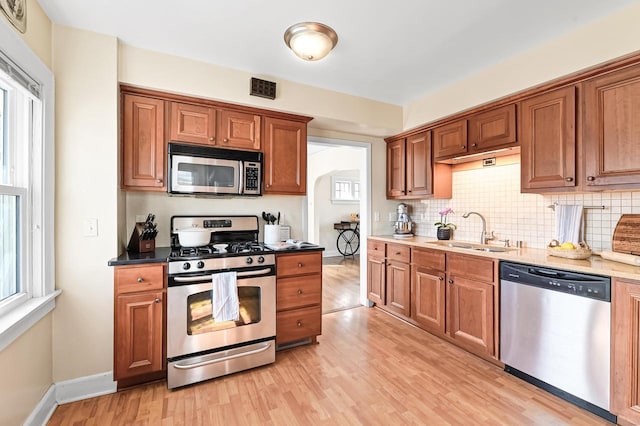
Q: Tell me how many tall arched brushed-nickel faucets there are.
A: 1